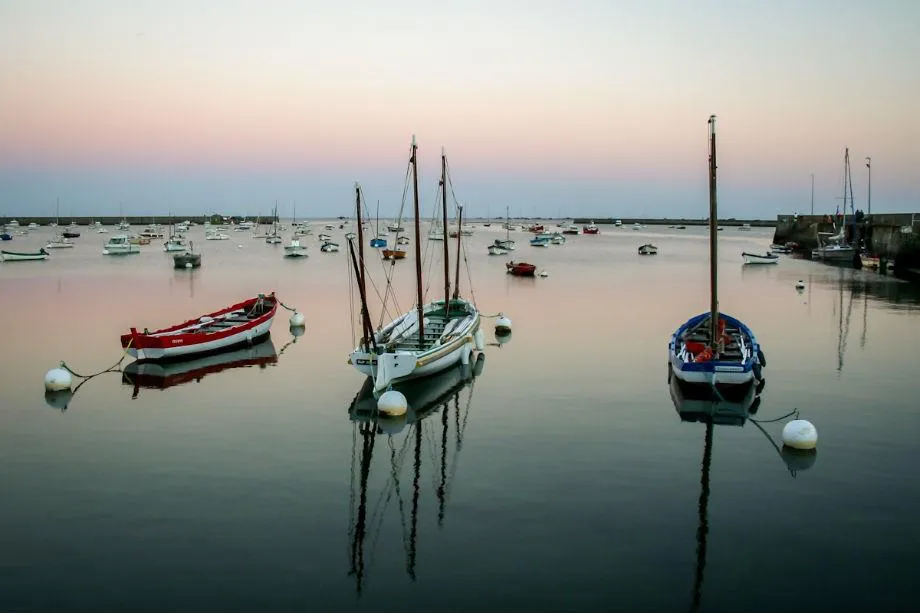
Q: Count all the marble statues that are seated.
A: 0